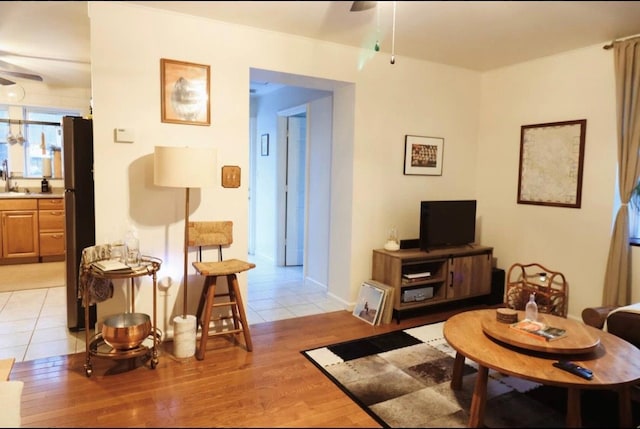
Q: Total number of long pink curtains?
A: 0